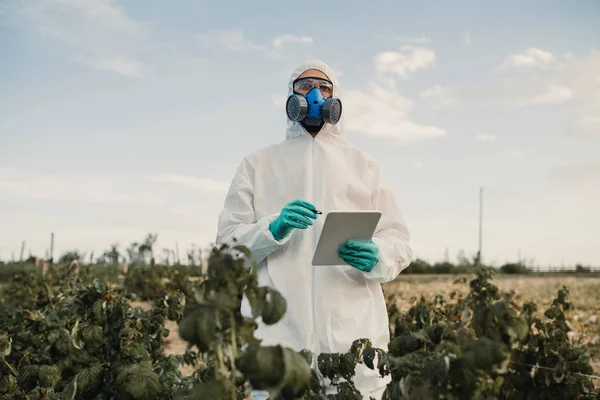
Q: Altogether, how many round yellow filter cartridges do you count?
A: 0